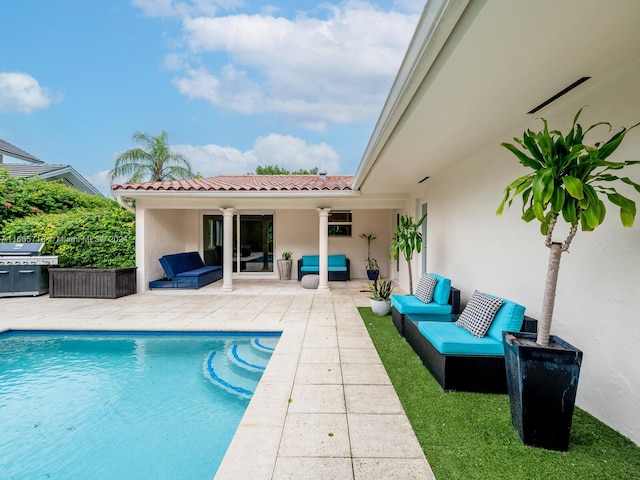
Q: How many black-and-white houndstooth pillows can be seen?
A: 2